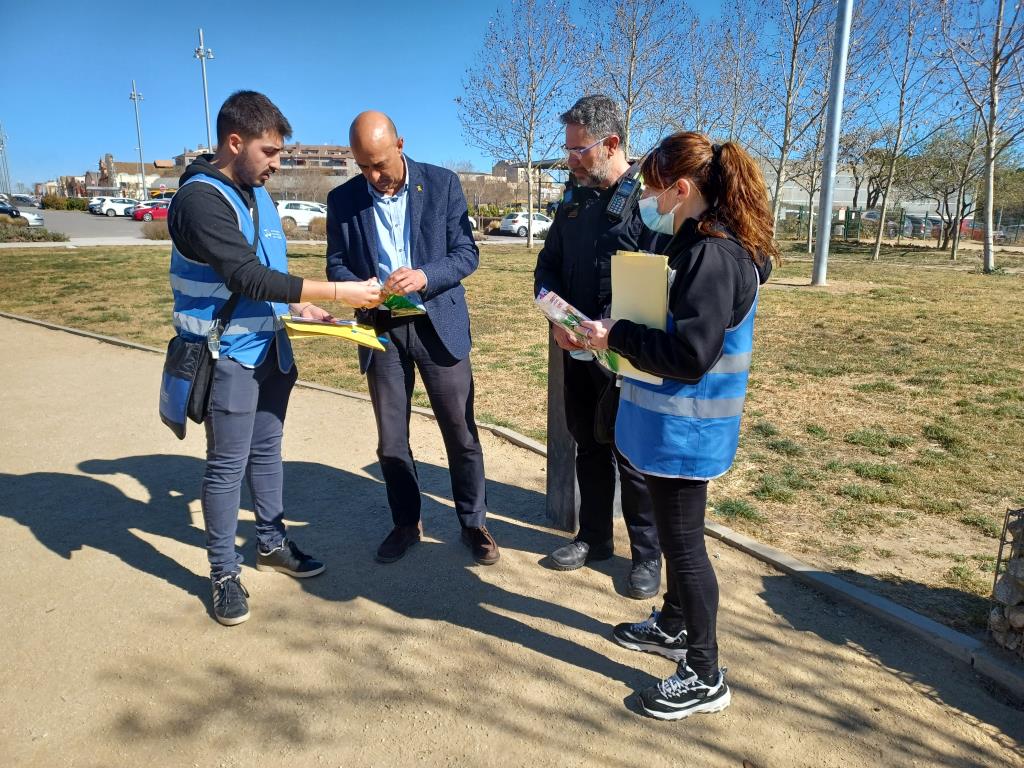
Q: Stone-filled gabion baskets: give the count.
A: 1